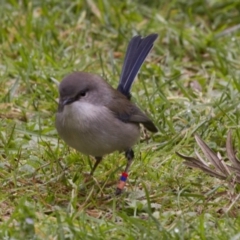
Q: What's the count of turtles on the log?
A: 0